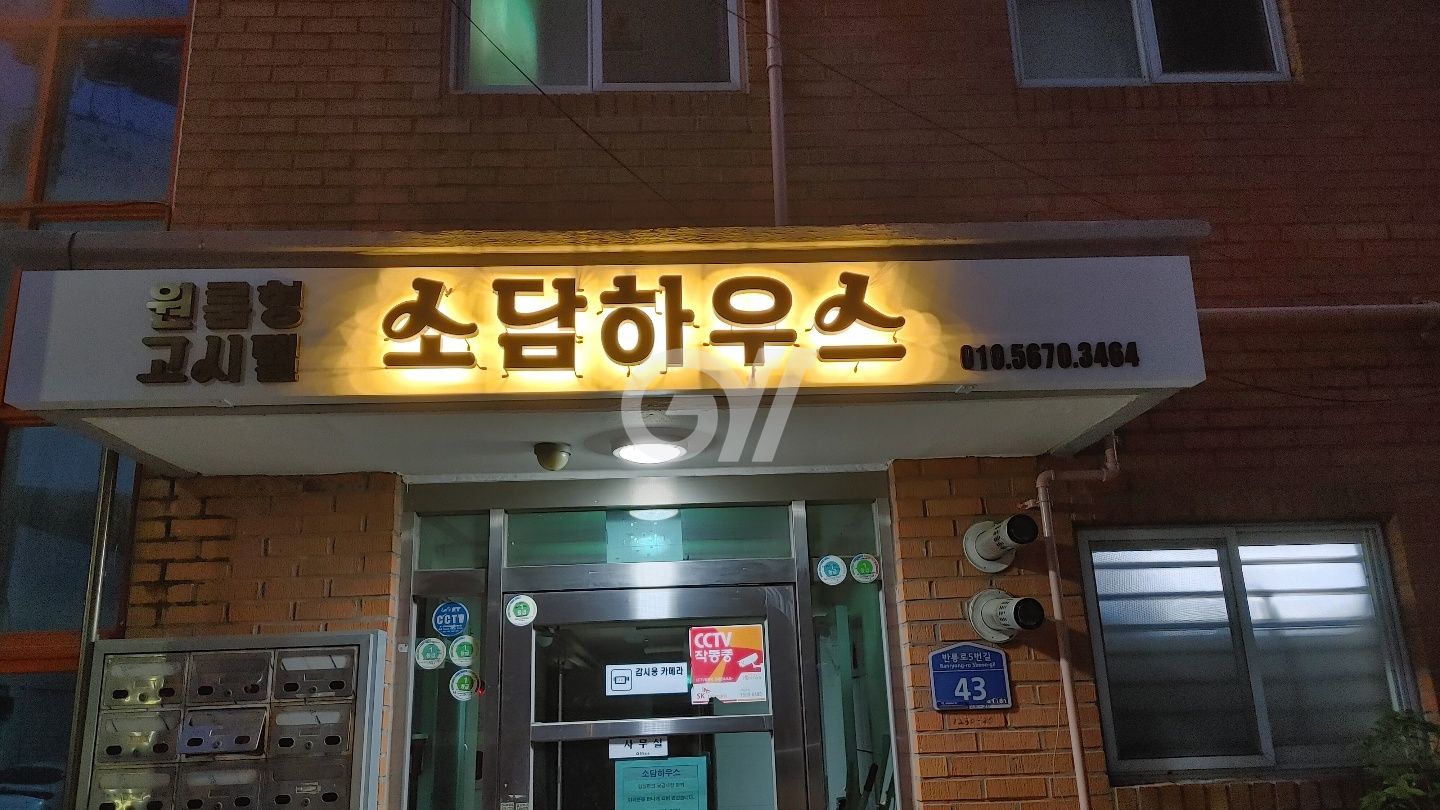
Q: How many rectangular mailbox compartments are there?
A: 9